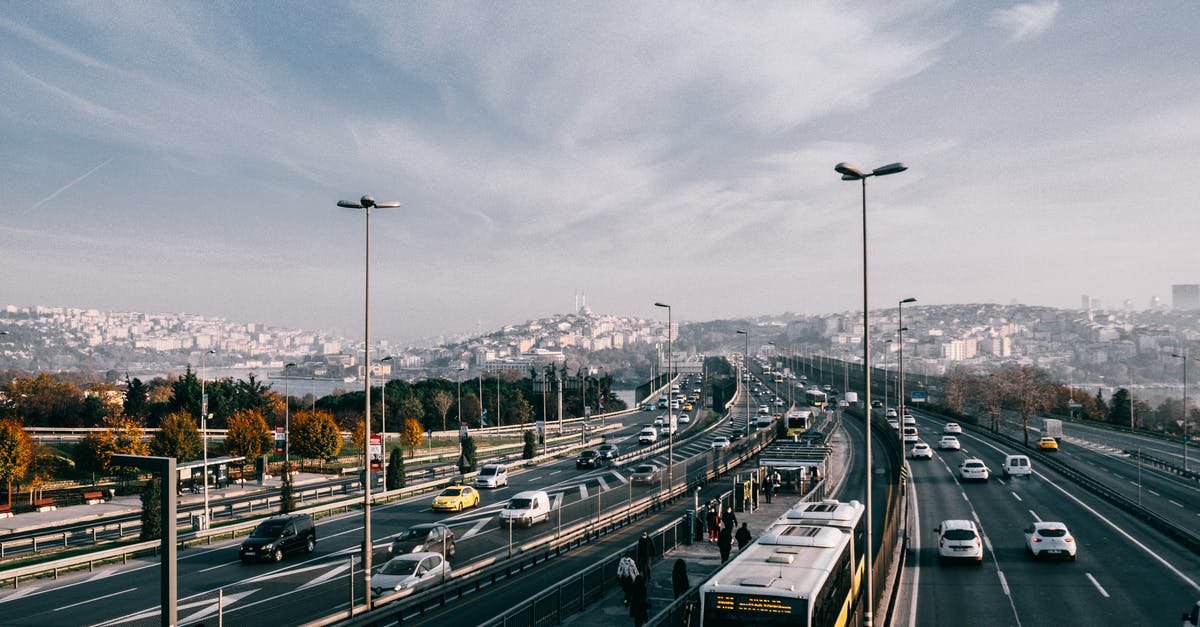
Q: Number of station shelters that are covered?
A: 2